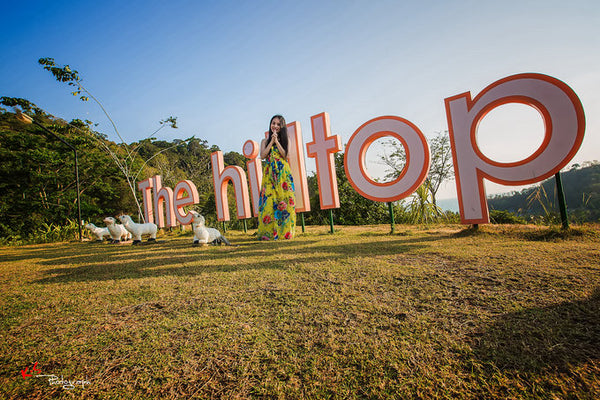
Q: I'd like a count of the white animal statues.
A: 4